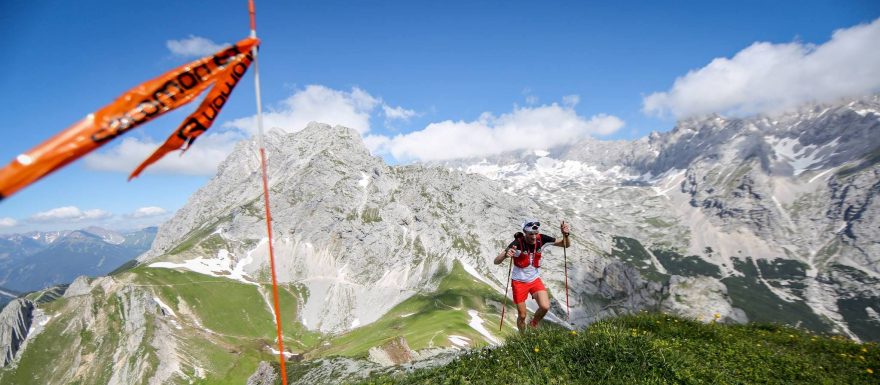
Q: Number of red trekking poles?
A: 2